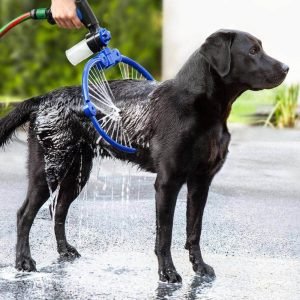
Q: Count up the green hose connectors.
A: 1